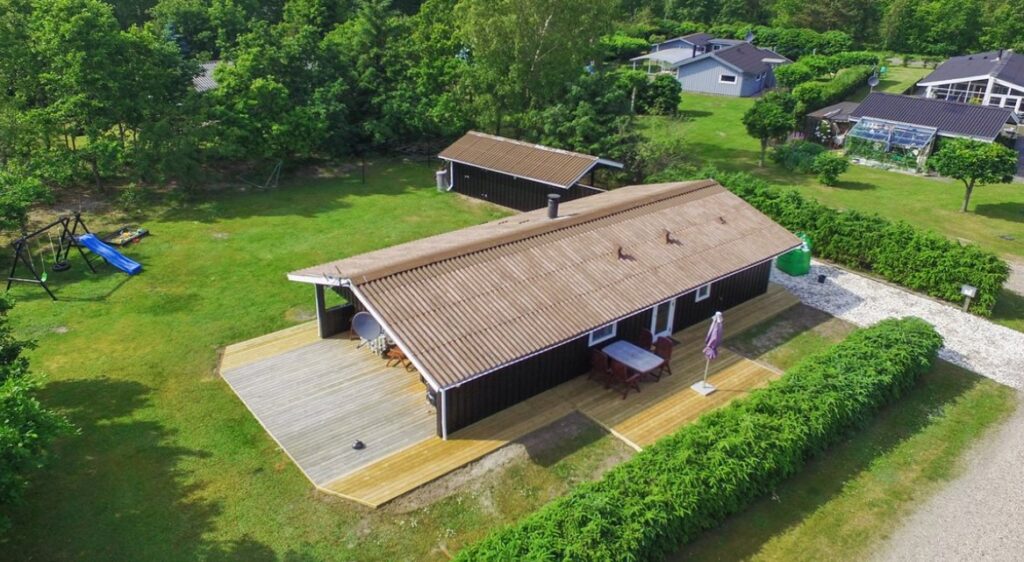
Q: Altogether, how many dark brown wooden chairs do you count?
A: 4